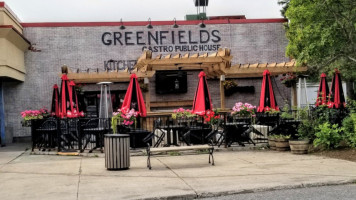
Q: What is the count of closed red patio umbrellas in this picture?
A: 8